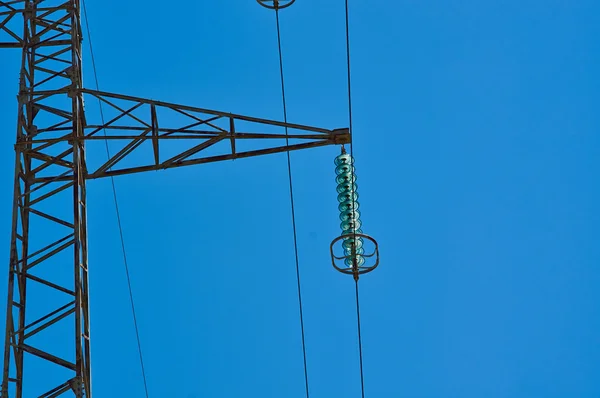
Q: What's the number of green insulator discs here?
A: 12